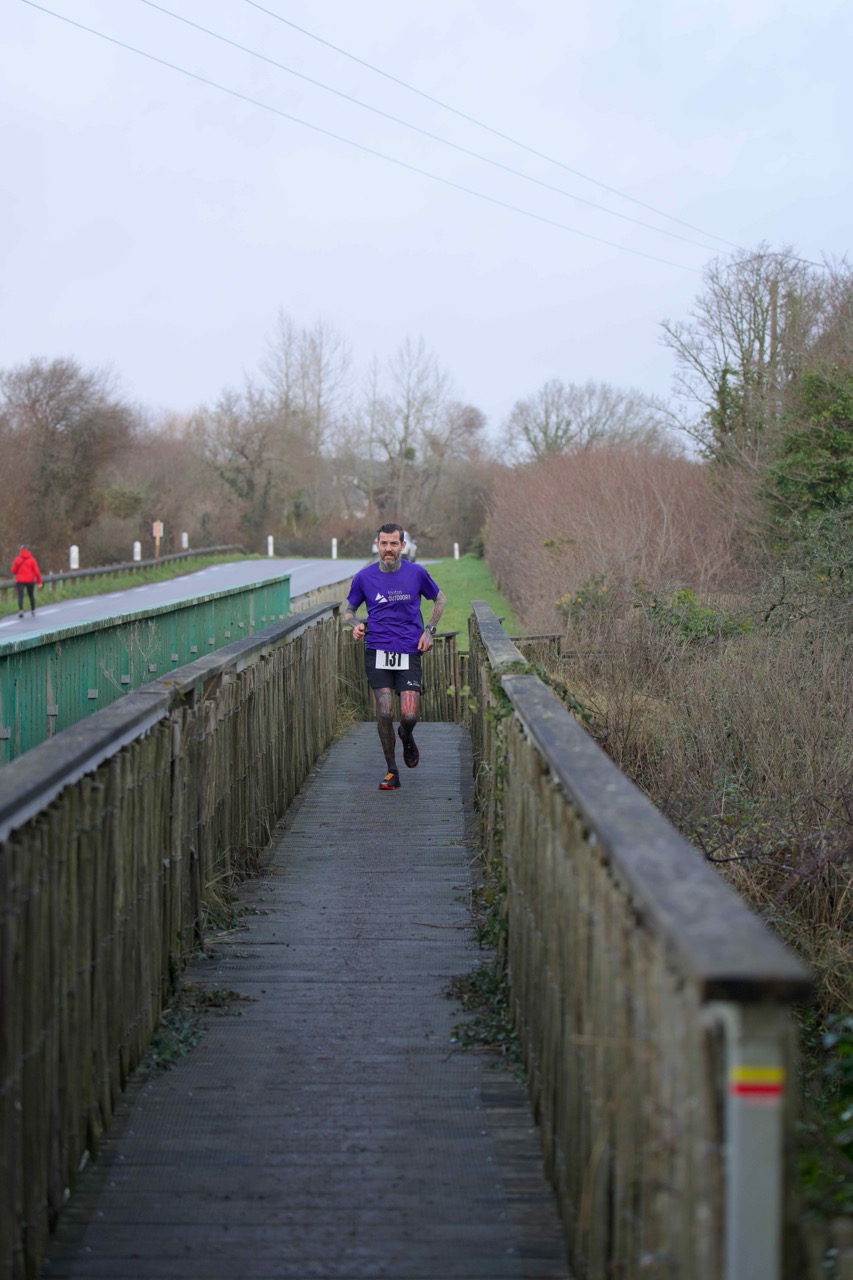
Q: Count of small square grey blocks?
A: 14